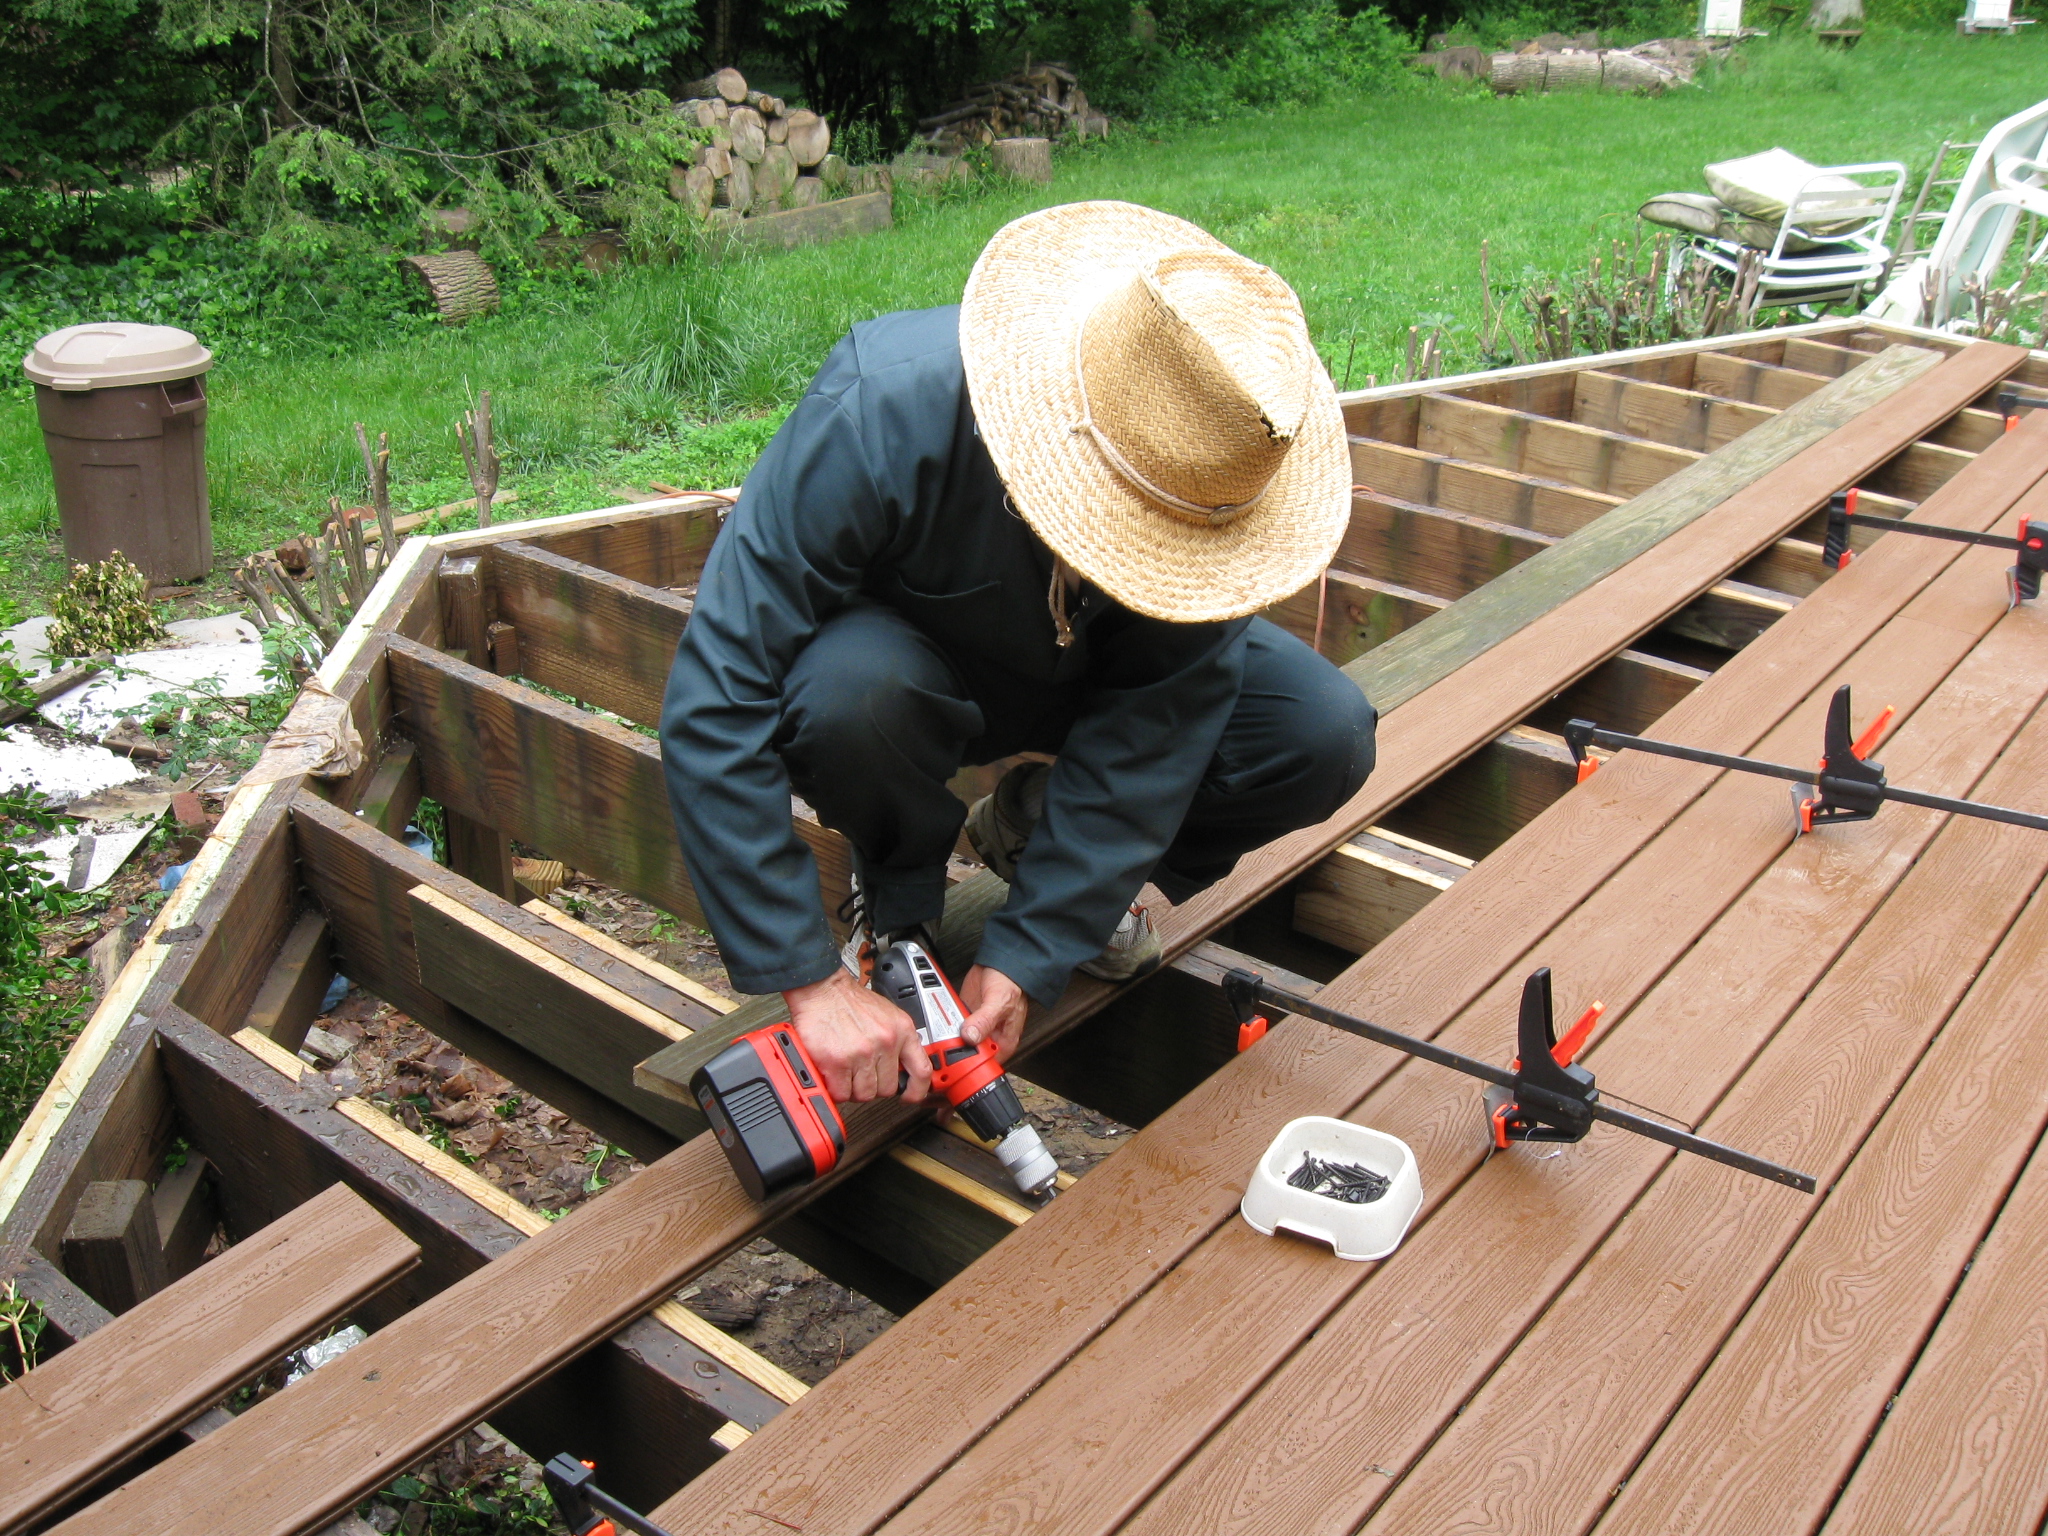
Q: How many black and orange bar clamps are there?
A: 5